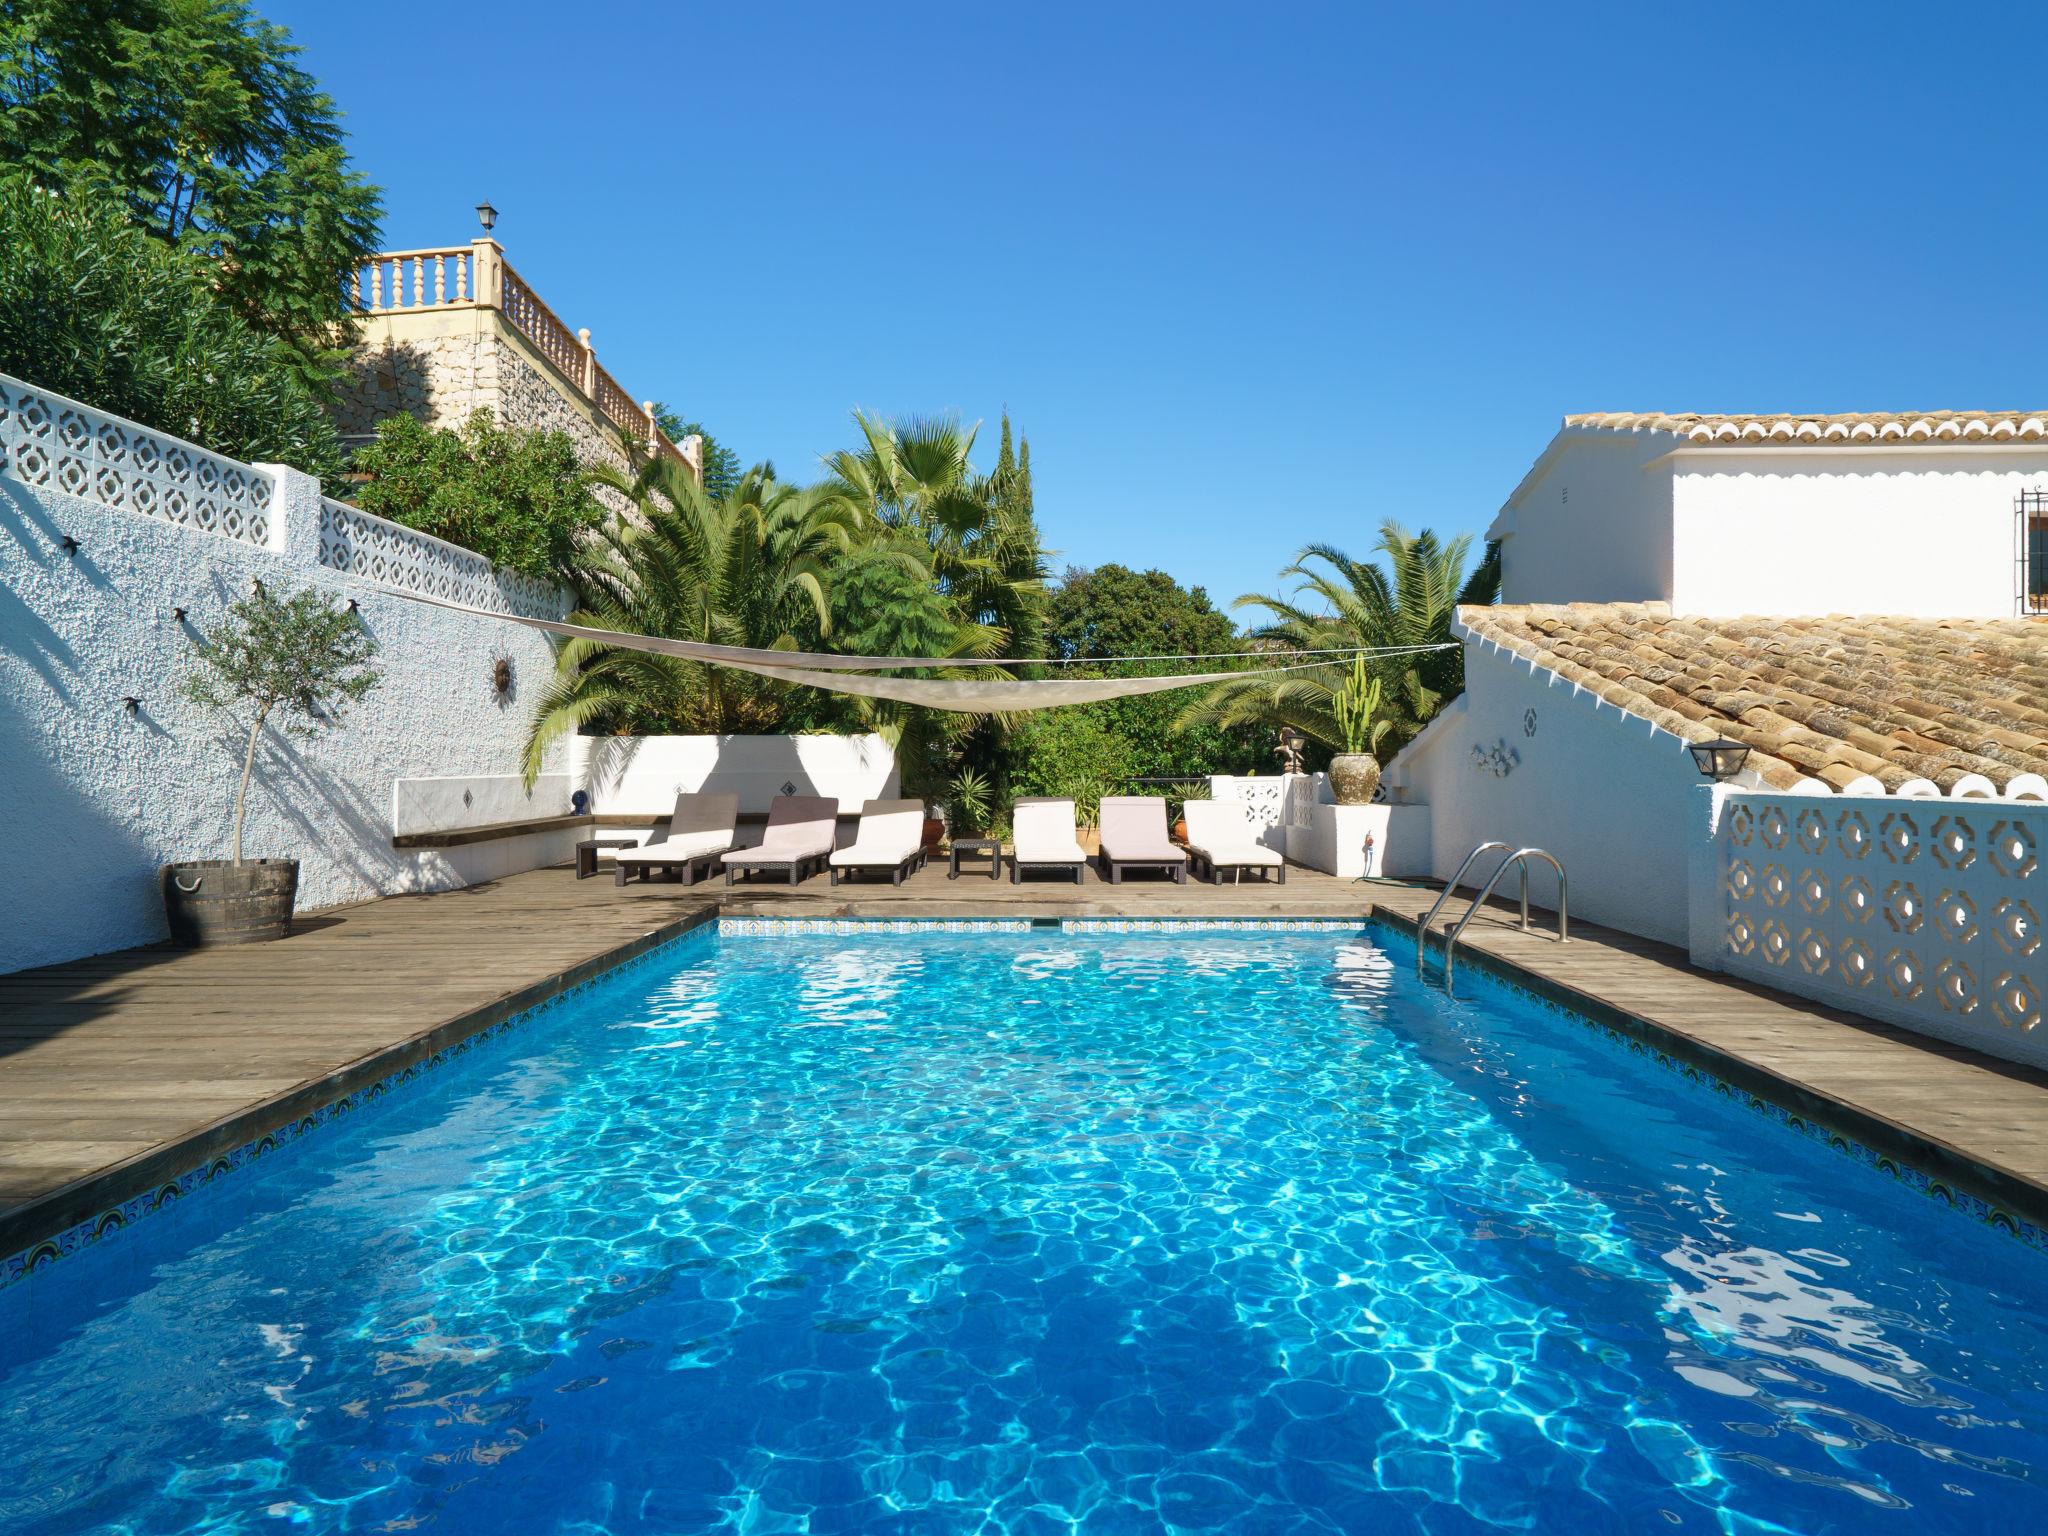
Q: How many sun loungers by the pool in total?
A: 6